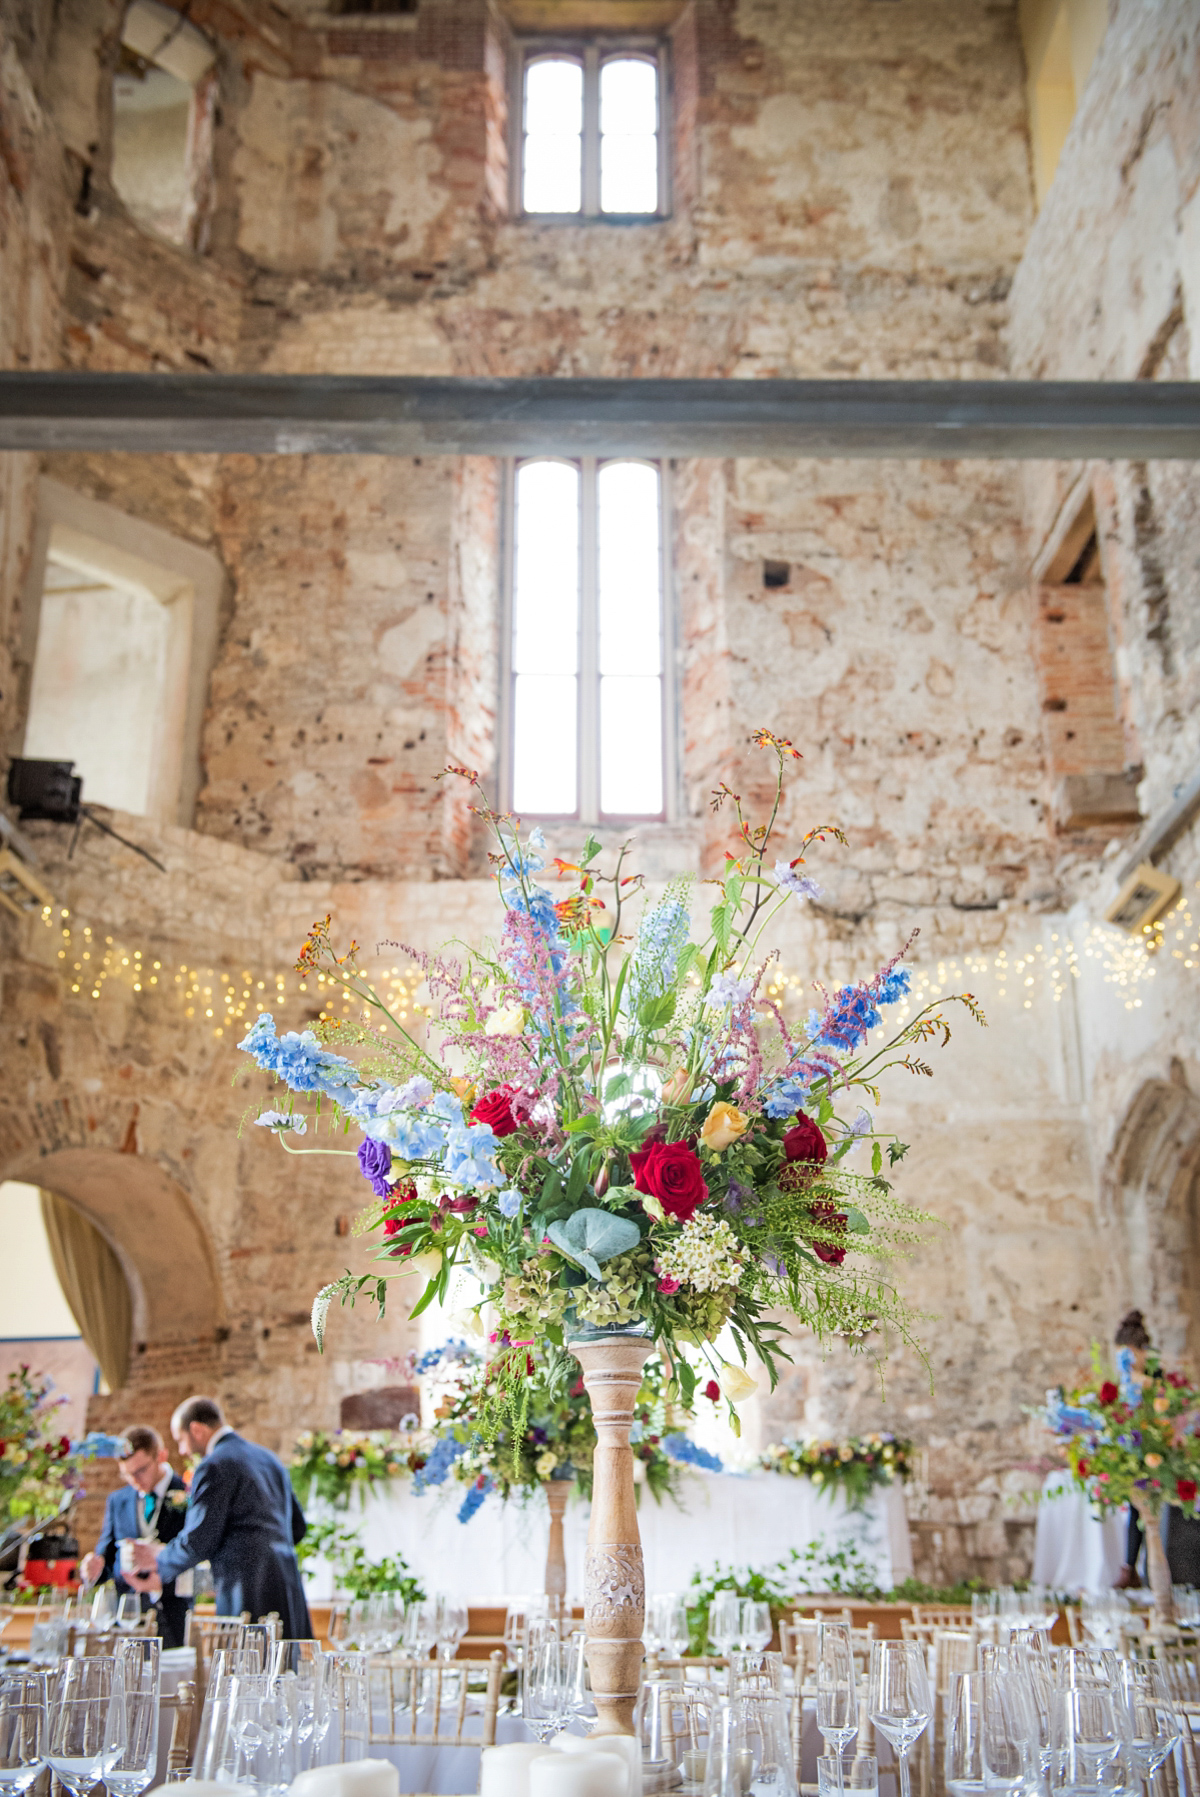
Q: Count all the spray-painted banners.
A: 0